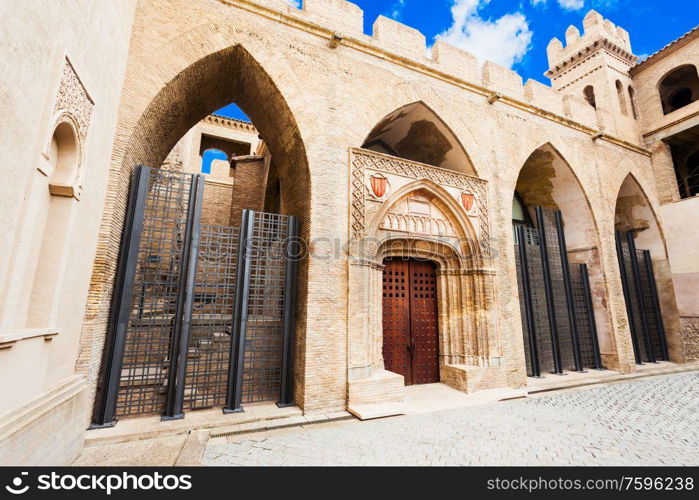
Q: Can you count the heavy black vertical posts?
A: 11